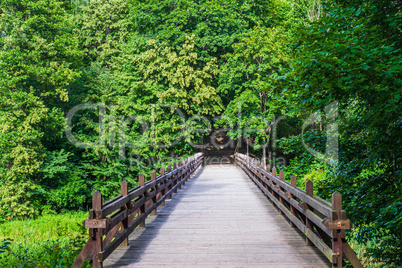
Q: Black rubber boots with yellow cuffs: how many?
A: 0